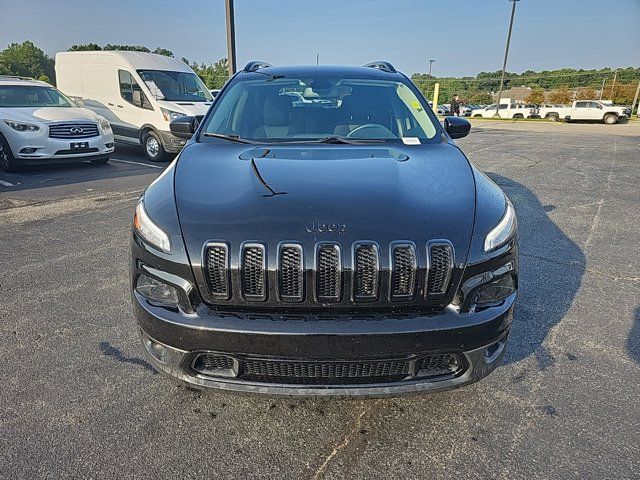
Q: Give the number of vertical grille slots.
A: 7